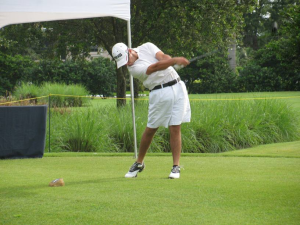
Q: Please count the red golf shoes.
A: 0